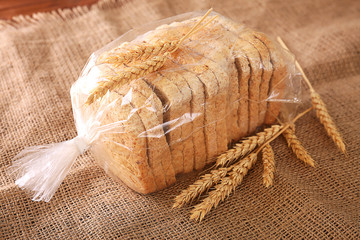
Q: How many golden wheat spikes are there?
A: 8